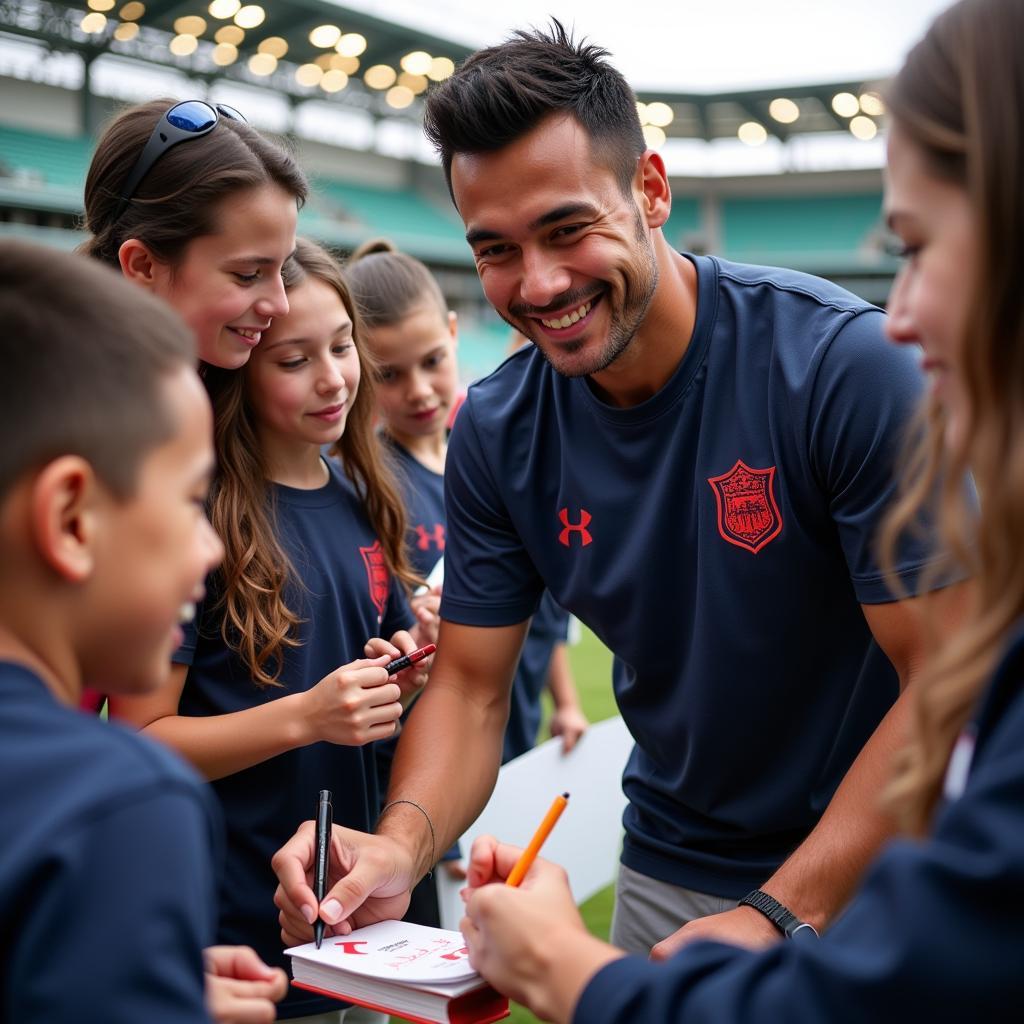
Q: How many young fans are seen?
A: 5